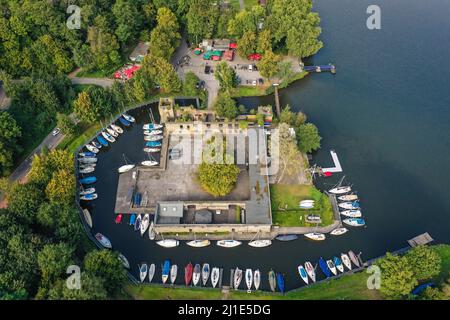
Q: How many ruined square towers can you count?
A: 2